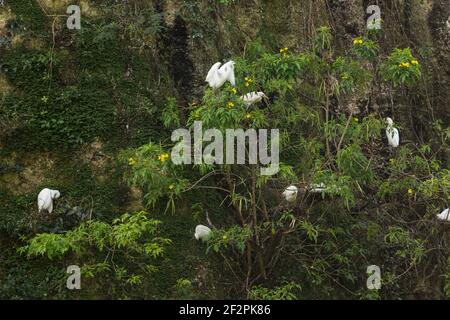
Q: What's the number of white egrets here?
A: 8